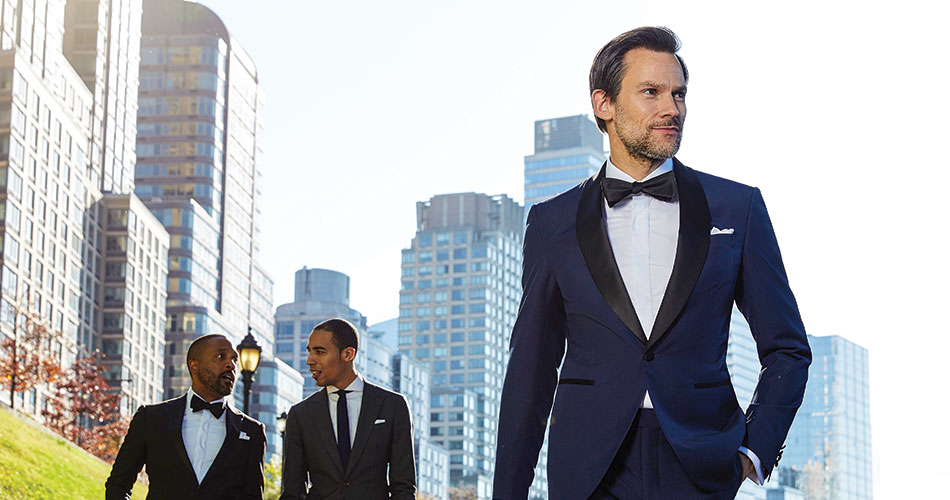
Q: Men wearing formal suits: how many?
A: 3